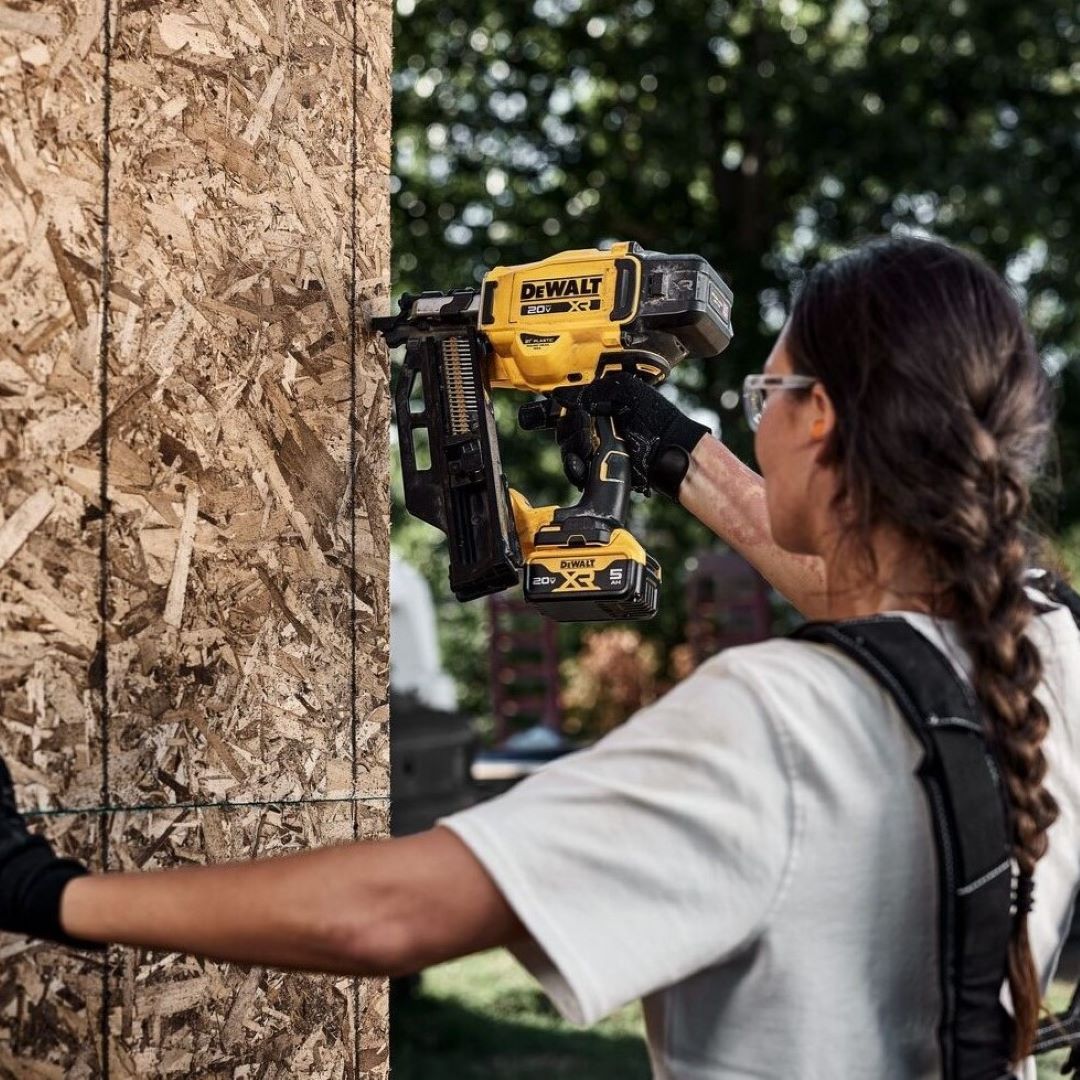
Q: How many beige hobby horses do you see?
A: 0